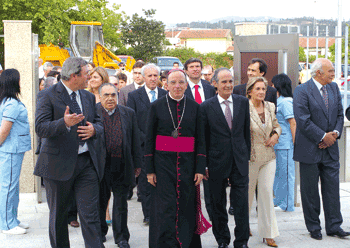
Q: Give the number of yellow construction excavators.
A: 1